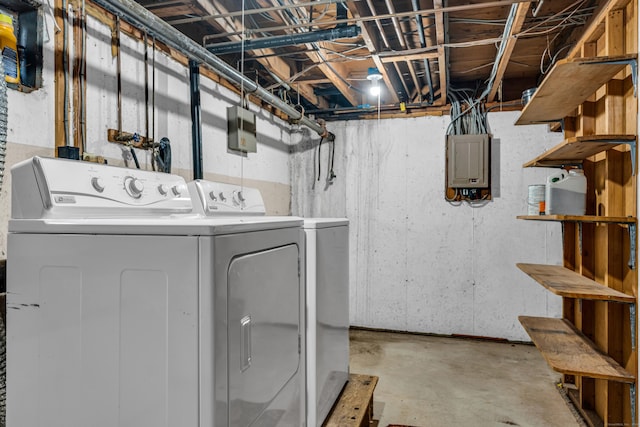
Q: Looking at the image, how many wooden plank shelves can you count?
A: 5